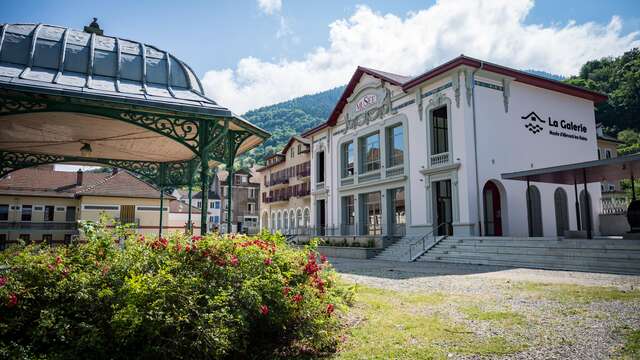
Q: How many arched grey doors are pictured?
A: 3